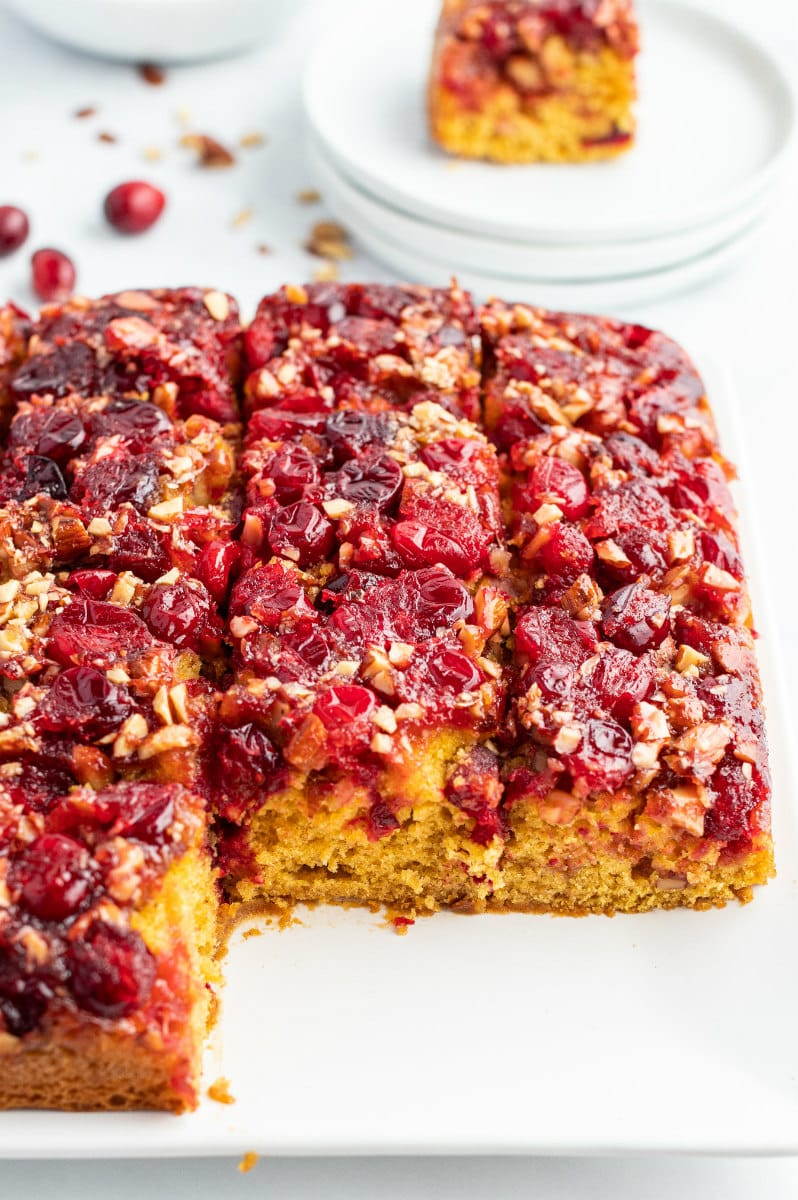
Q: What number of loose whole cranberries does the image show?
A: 3